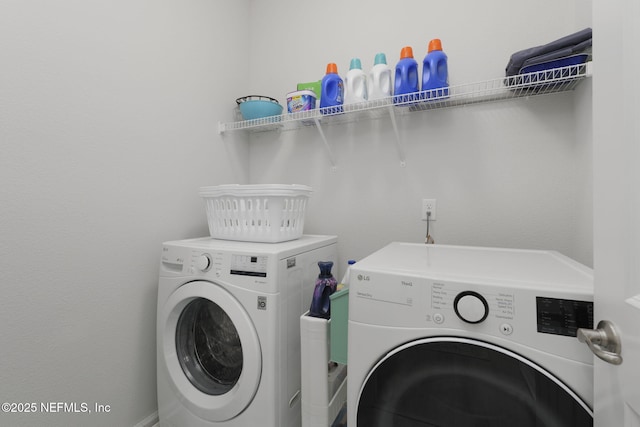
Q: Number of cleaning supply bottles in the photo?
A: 7